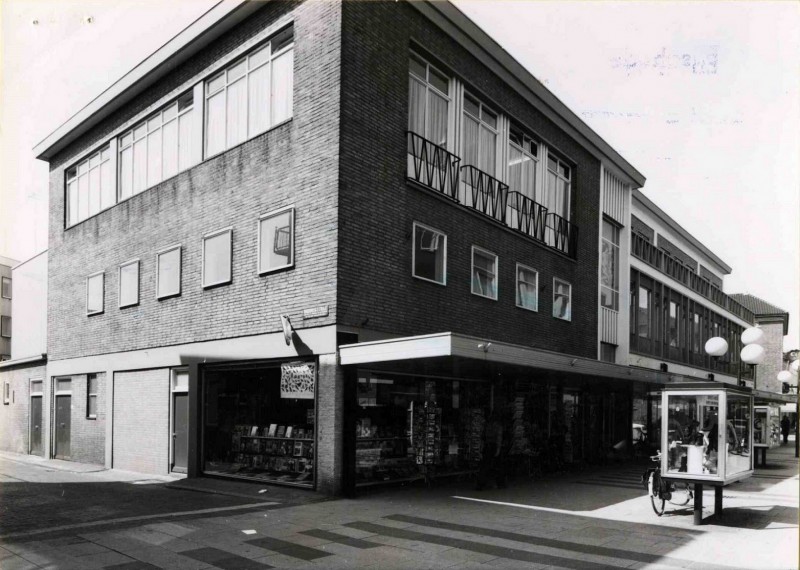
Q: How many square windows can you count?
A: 9